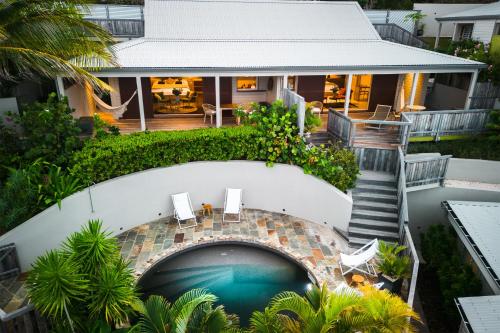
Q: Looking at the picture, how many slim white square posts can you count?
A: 7